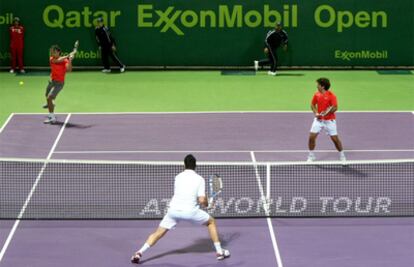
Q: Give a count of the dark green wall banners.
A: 1